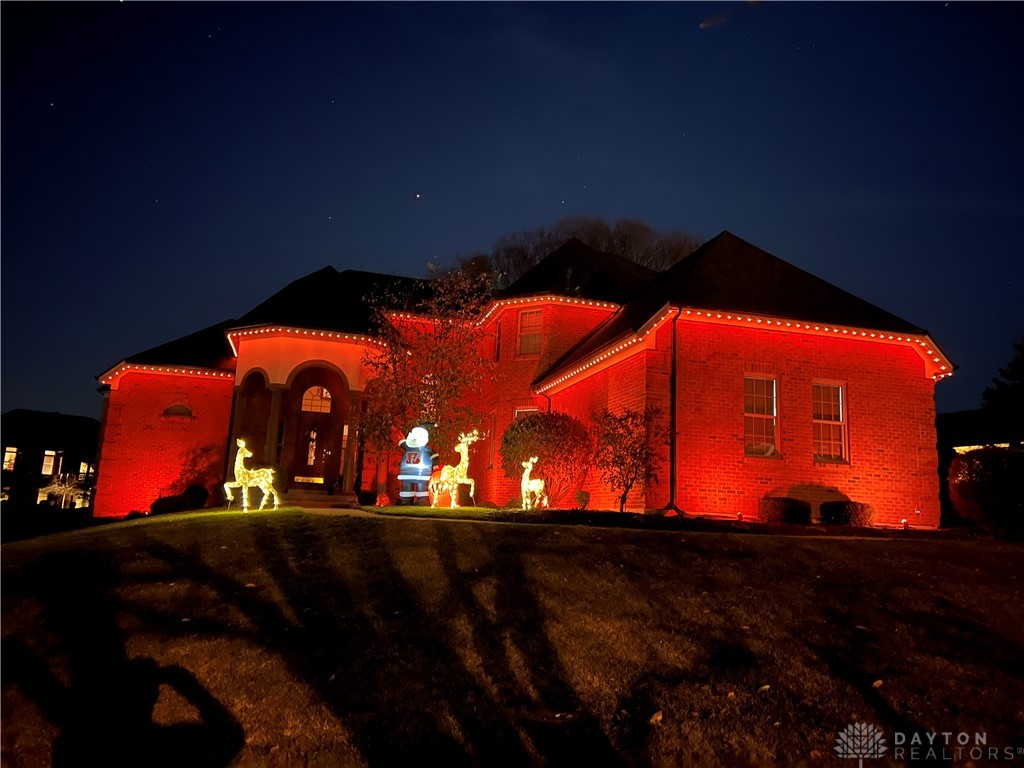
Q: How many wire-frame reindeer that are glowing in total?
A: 3